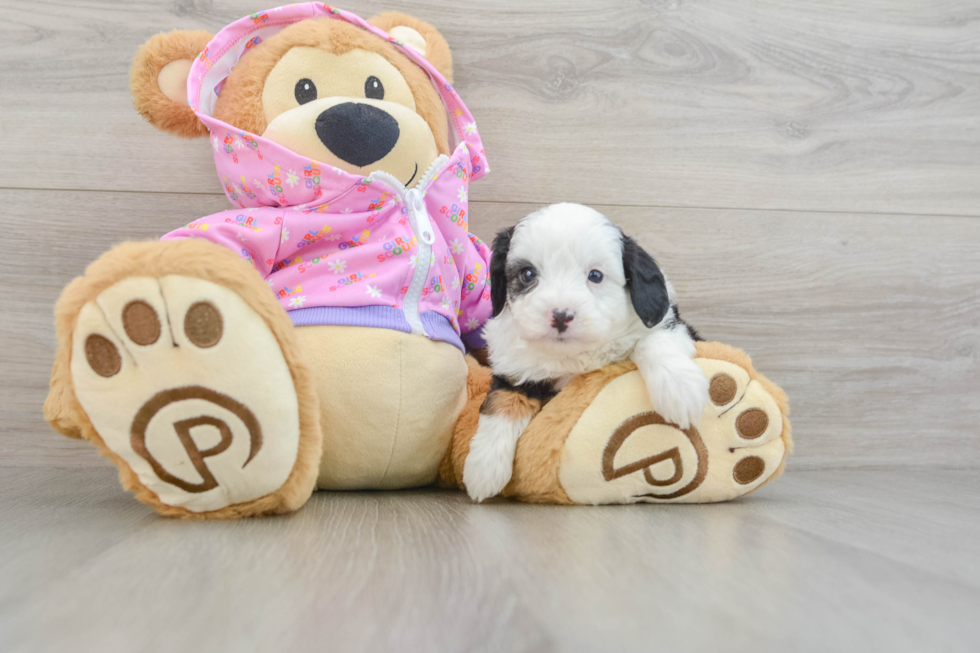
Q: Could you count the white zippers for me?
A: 1